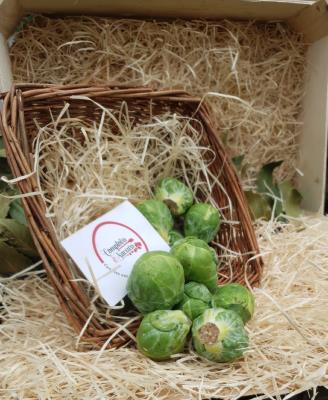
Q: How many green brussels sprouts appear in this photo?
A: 10